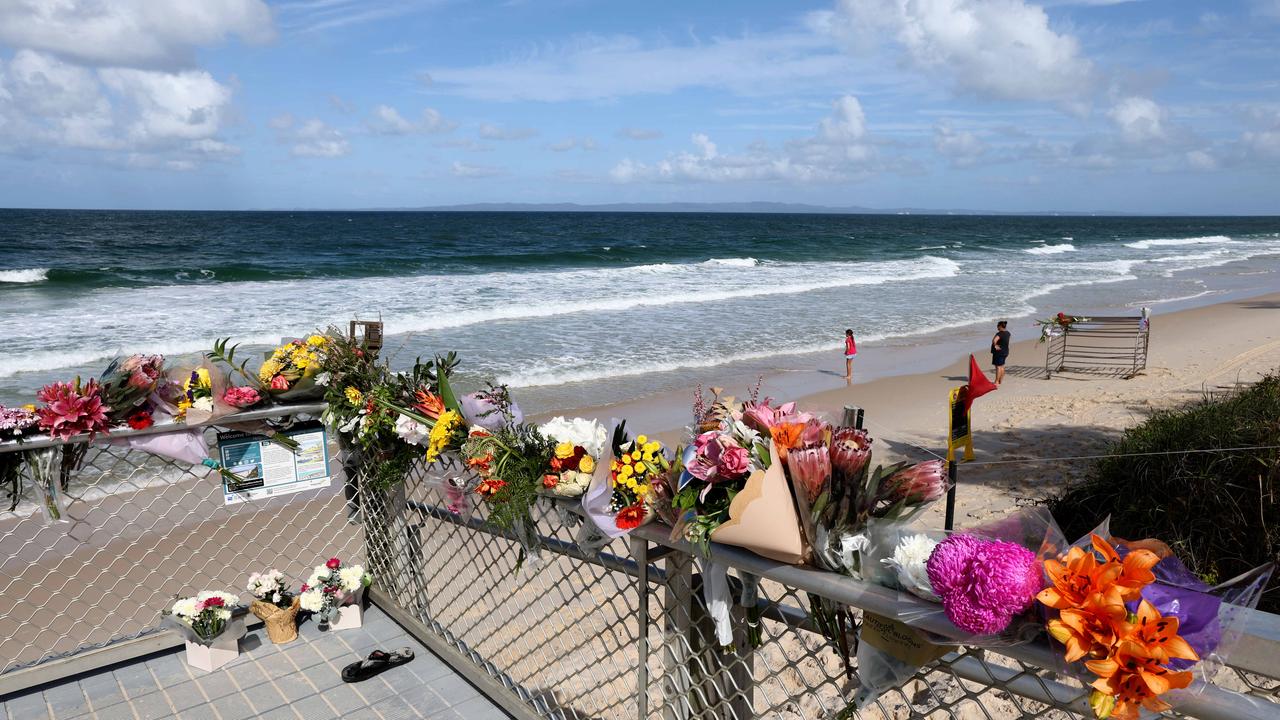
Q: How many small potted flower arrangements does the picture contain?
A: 3